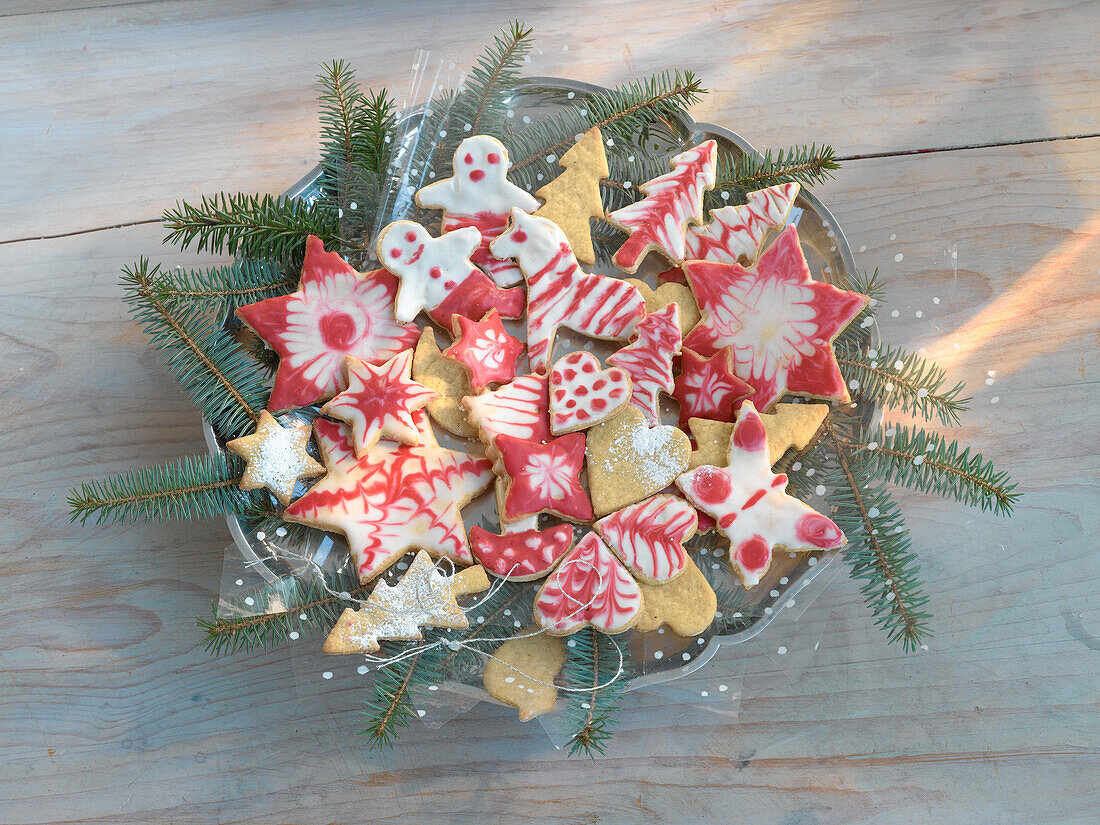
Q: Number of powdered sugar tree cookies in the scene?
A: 1